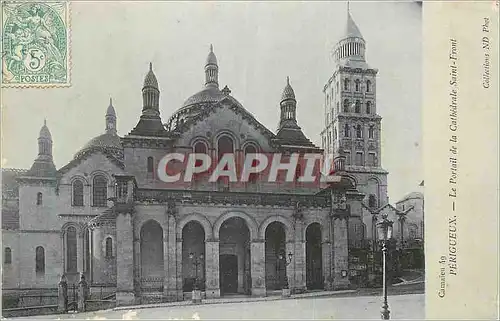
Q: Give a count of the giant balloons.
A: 0